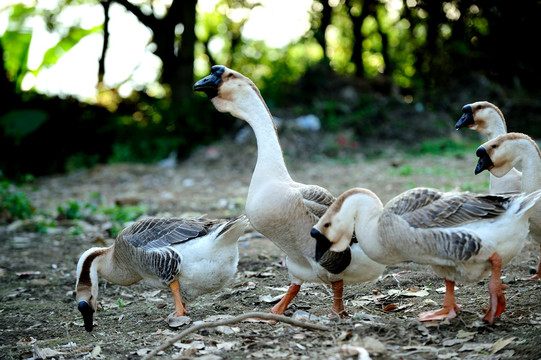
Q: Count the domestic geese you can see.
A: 5